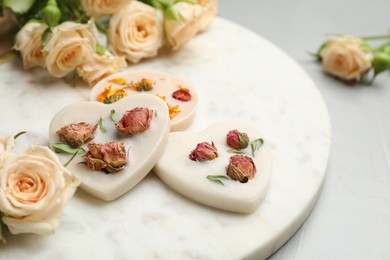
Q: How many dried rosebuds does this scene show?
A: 6